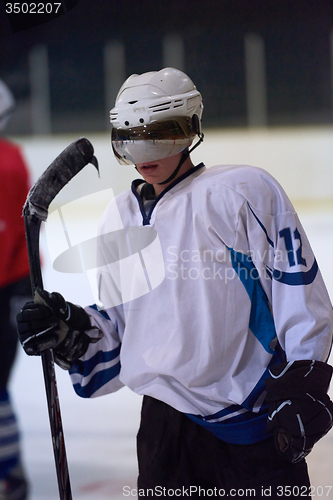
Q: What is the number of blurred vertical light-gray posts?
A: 4